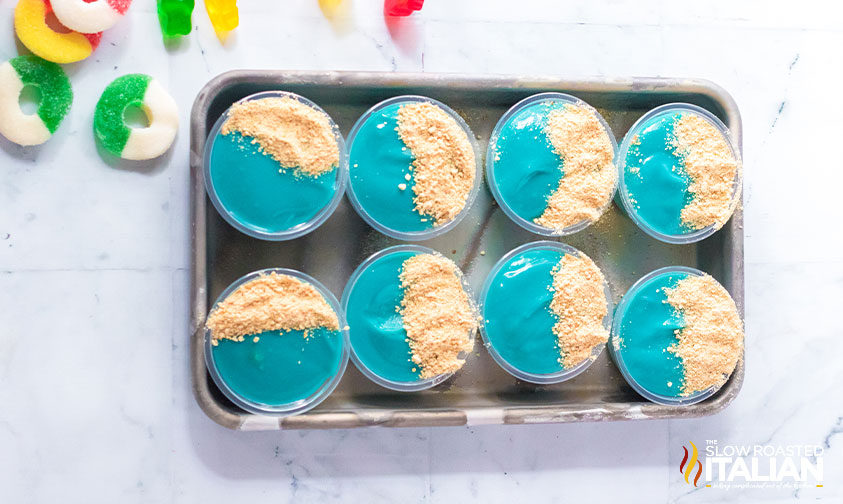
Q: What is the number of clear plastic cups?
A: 8